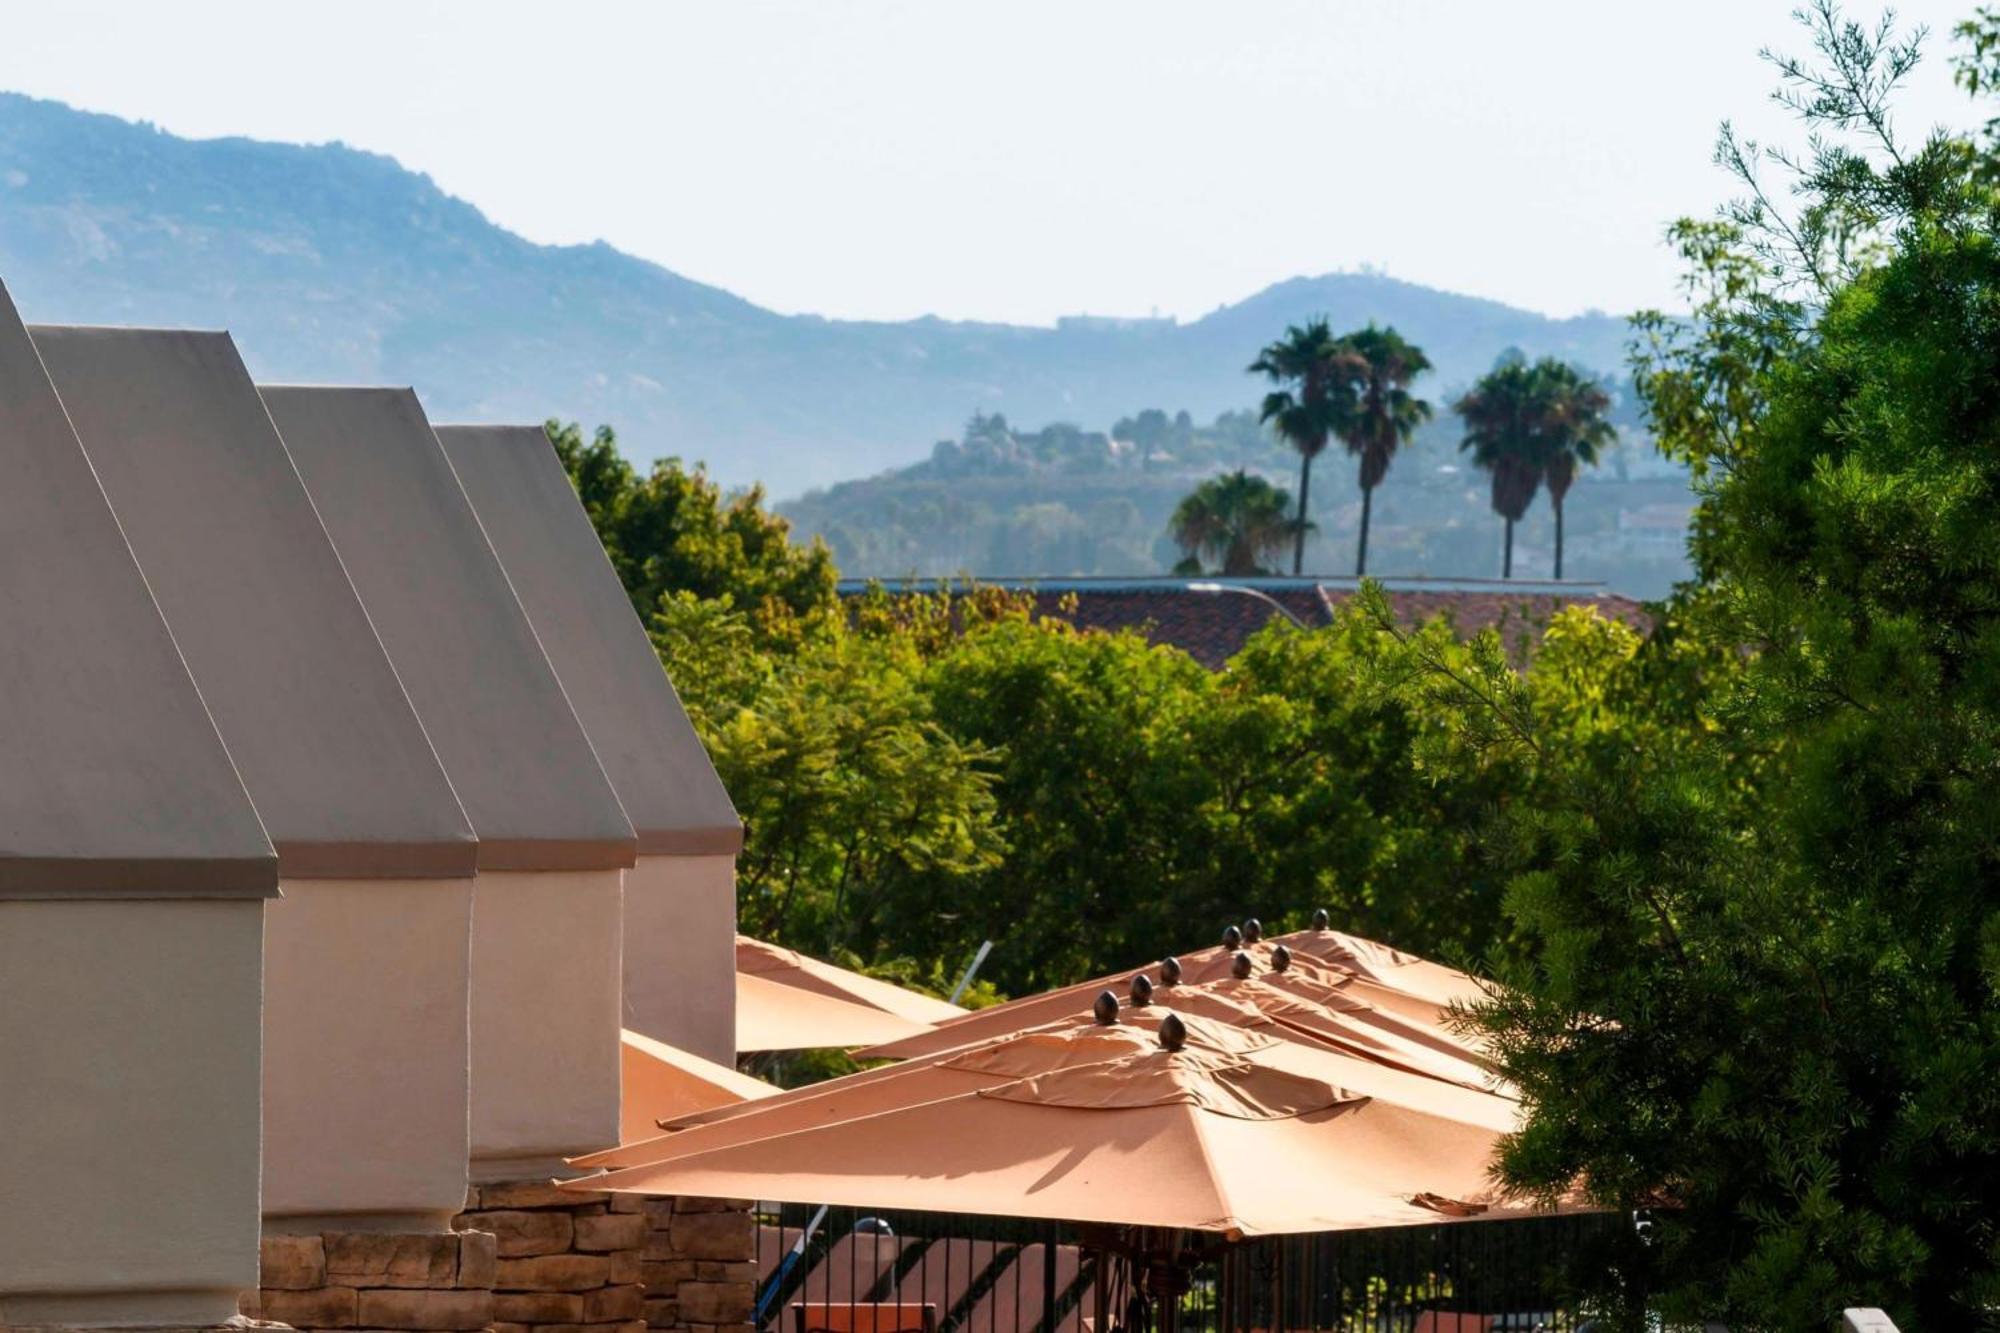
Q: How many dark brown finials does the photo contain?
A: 9